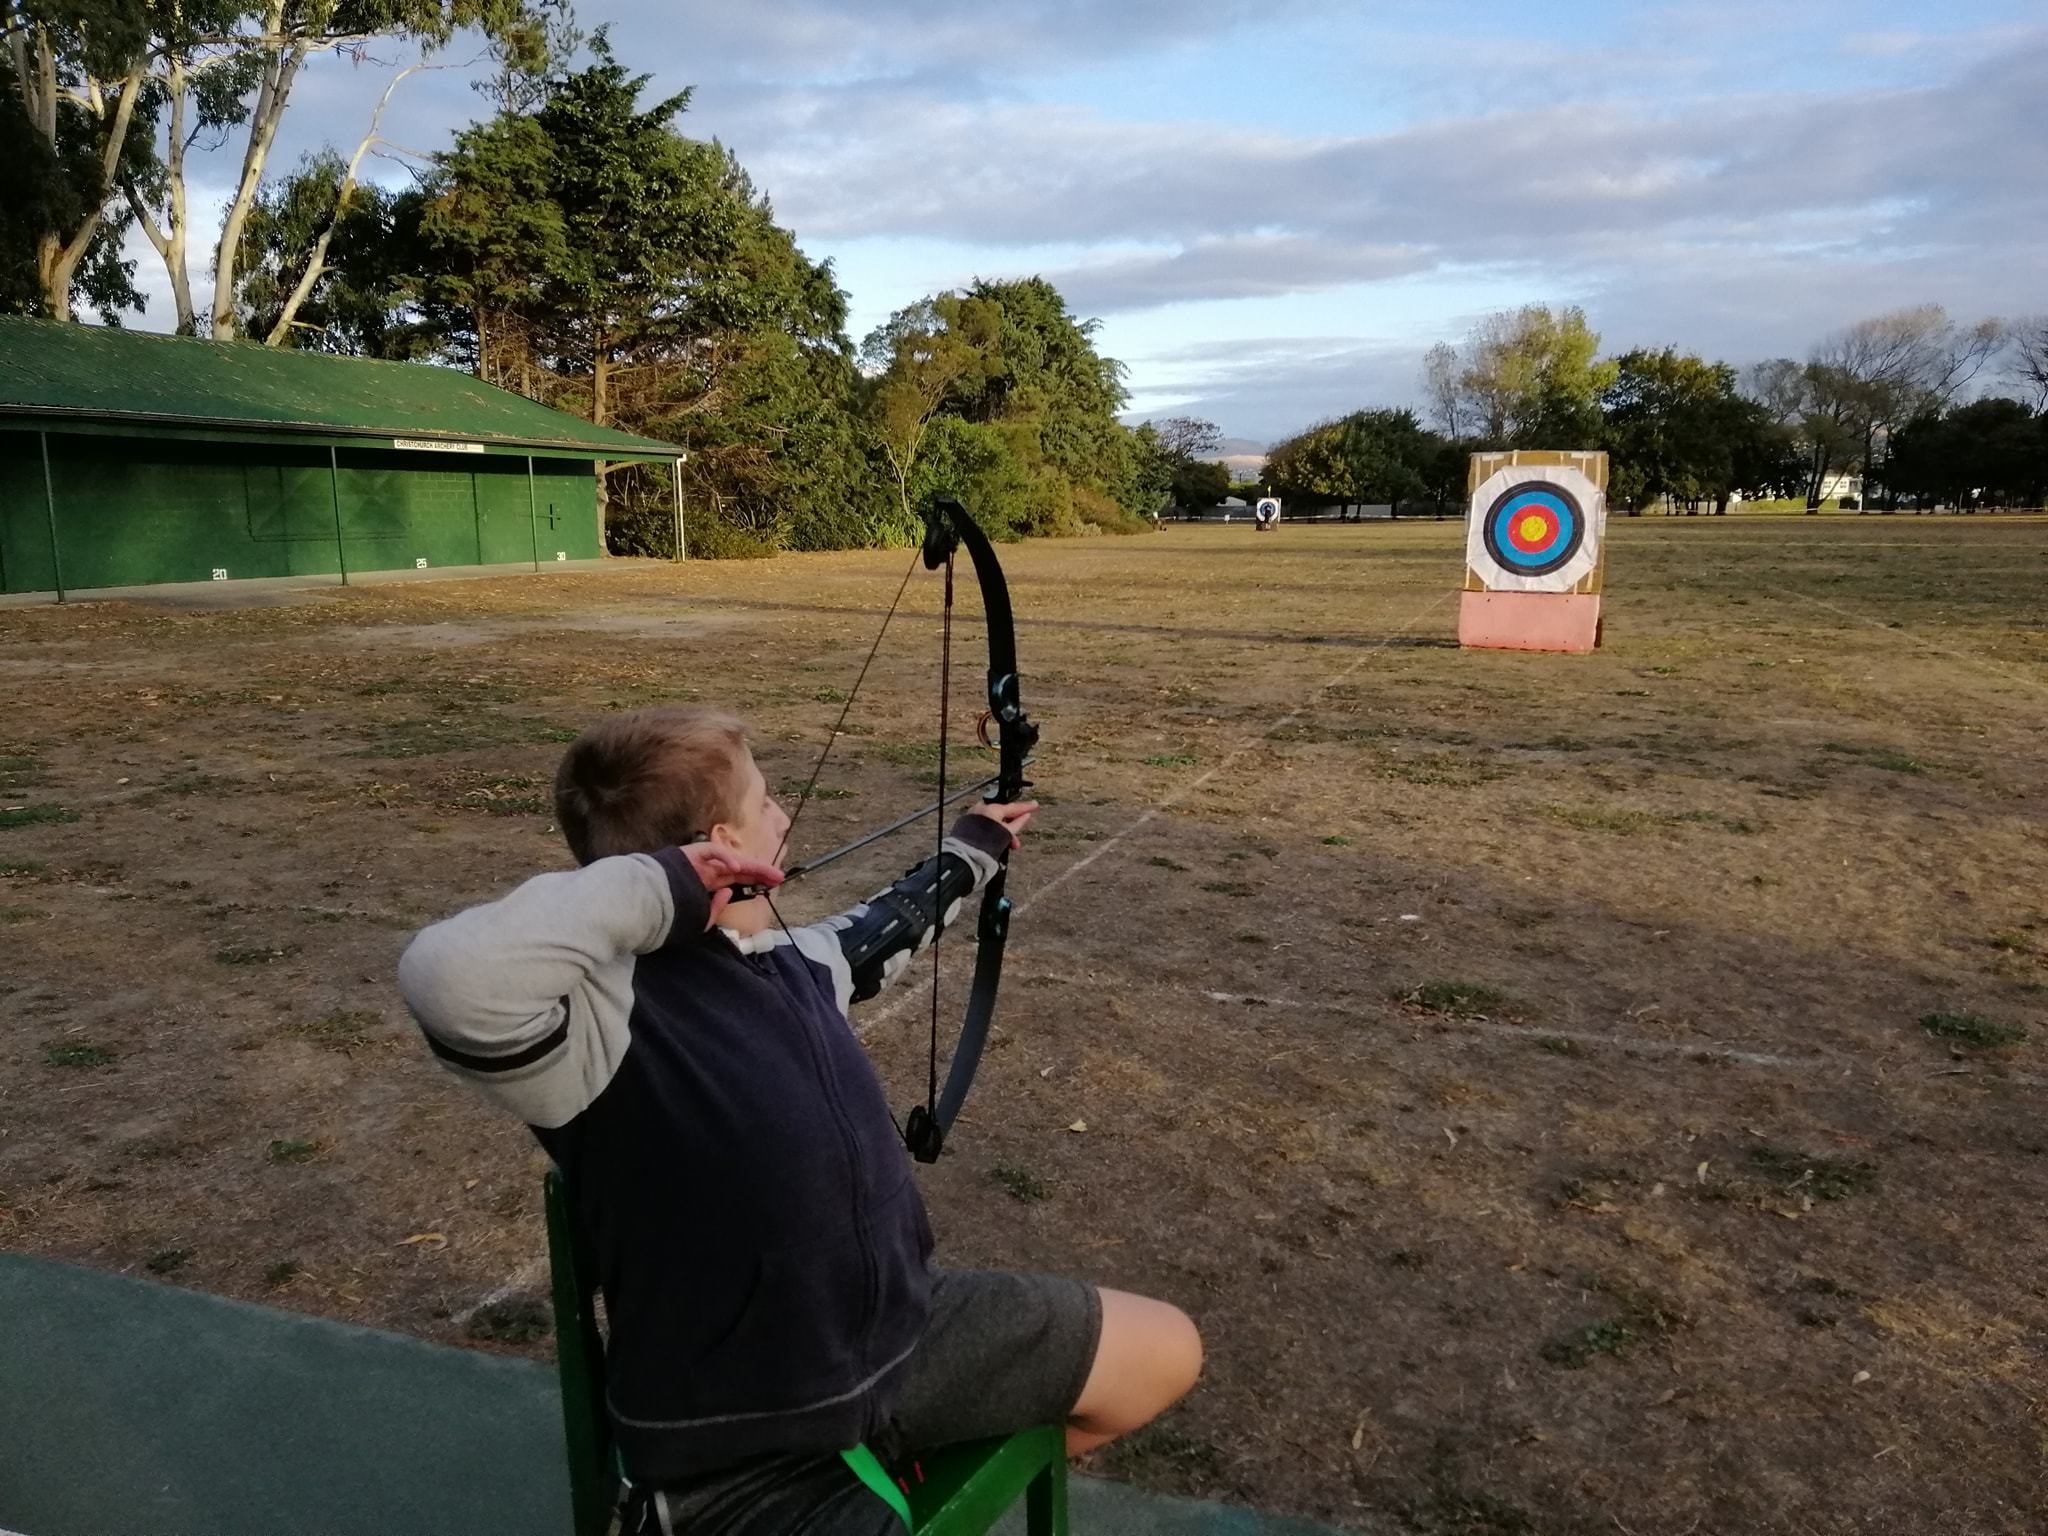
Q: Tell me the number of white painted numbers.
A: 3